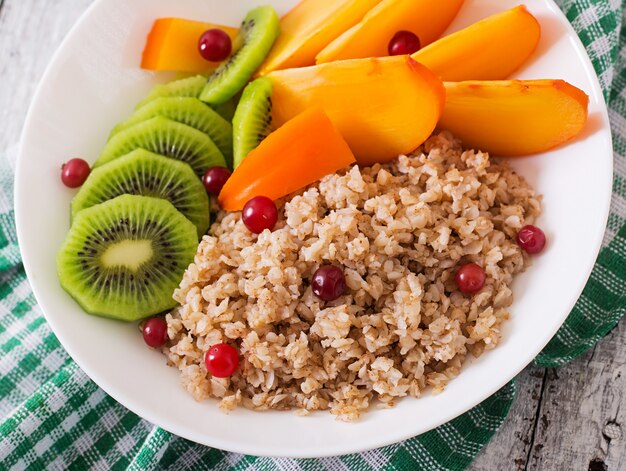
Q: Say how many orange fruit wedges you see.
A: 7